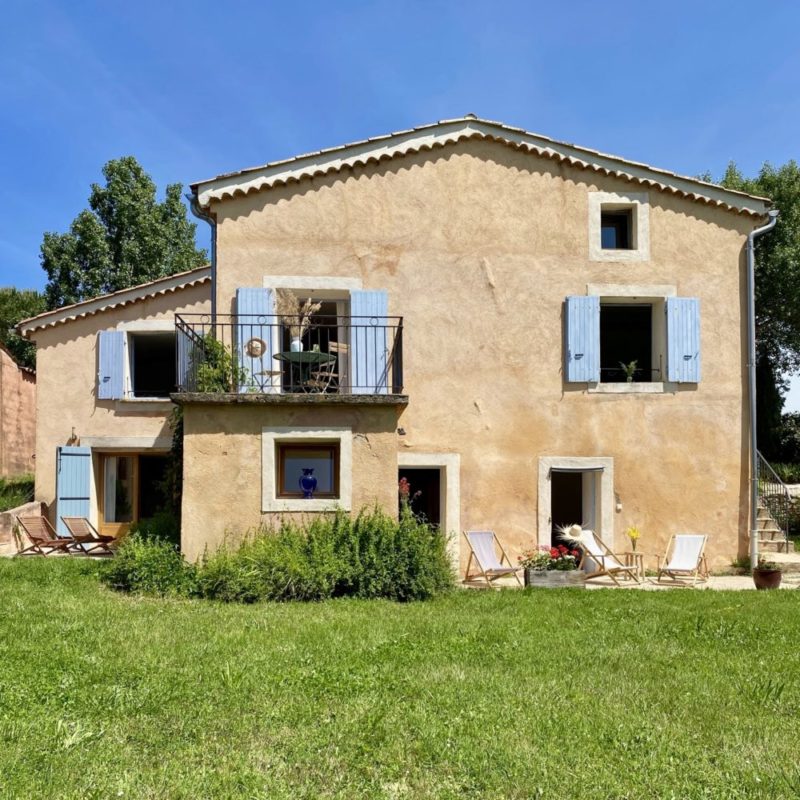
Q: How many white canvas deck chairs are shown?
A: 3